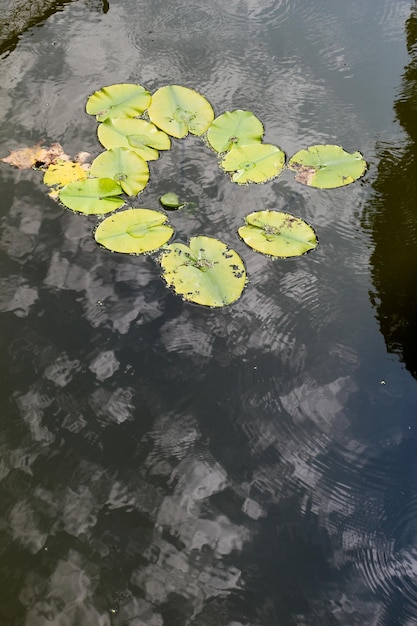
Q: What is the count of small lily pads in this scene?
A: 1